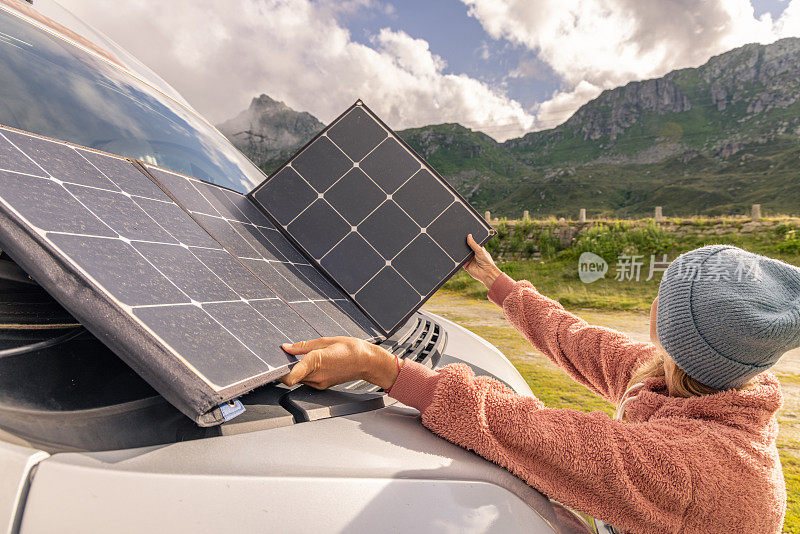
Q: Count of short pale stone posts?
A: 5